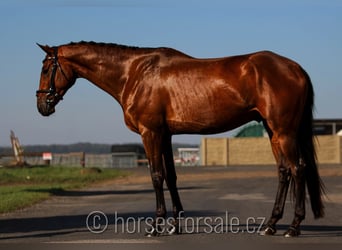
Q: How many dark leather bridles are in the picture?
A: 1